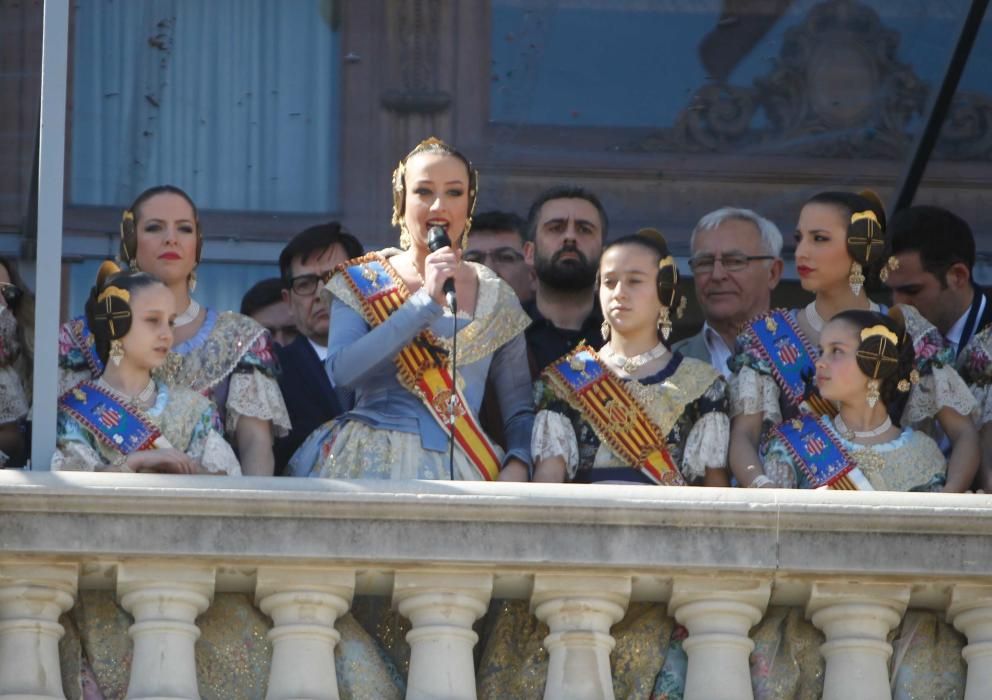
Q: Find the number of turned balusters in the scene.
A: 8